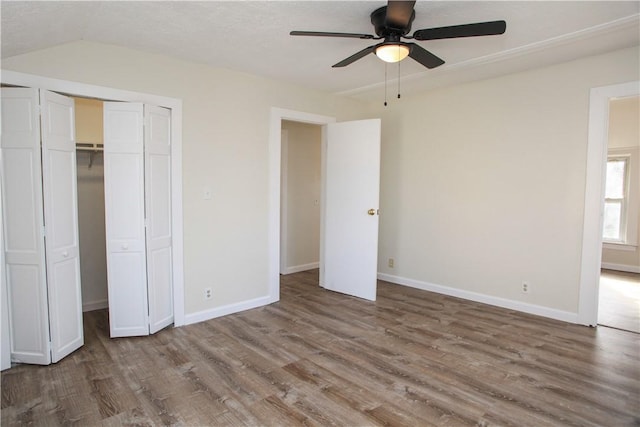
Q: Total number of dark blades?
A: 5